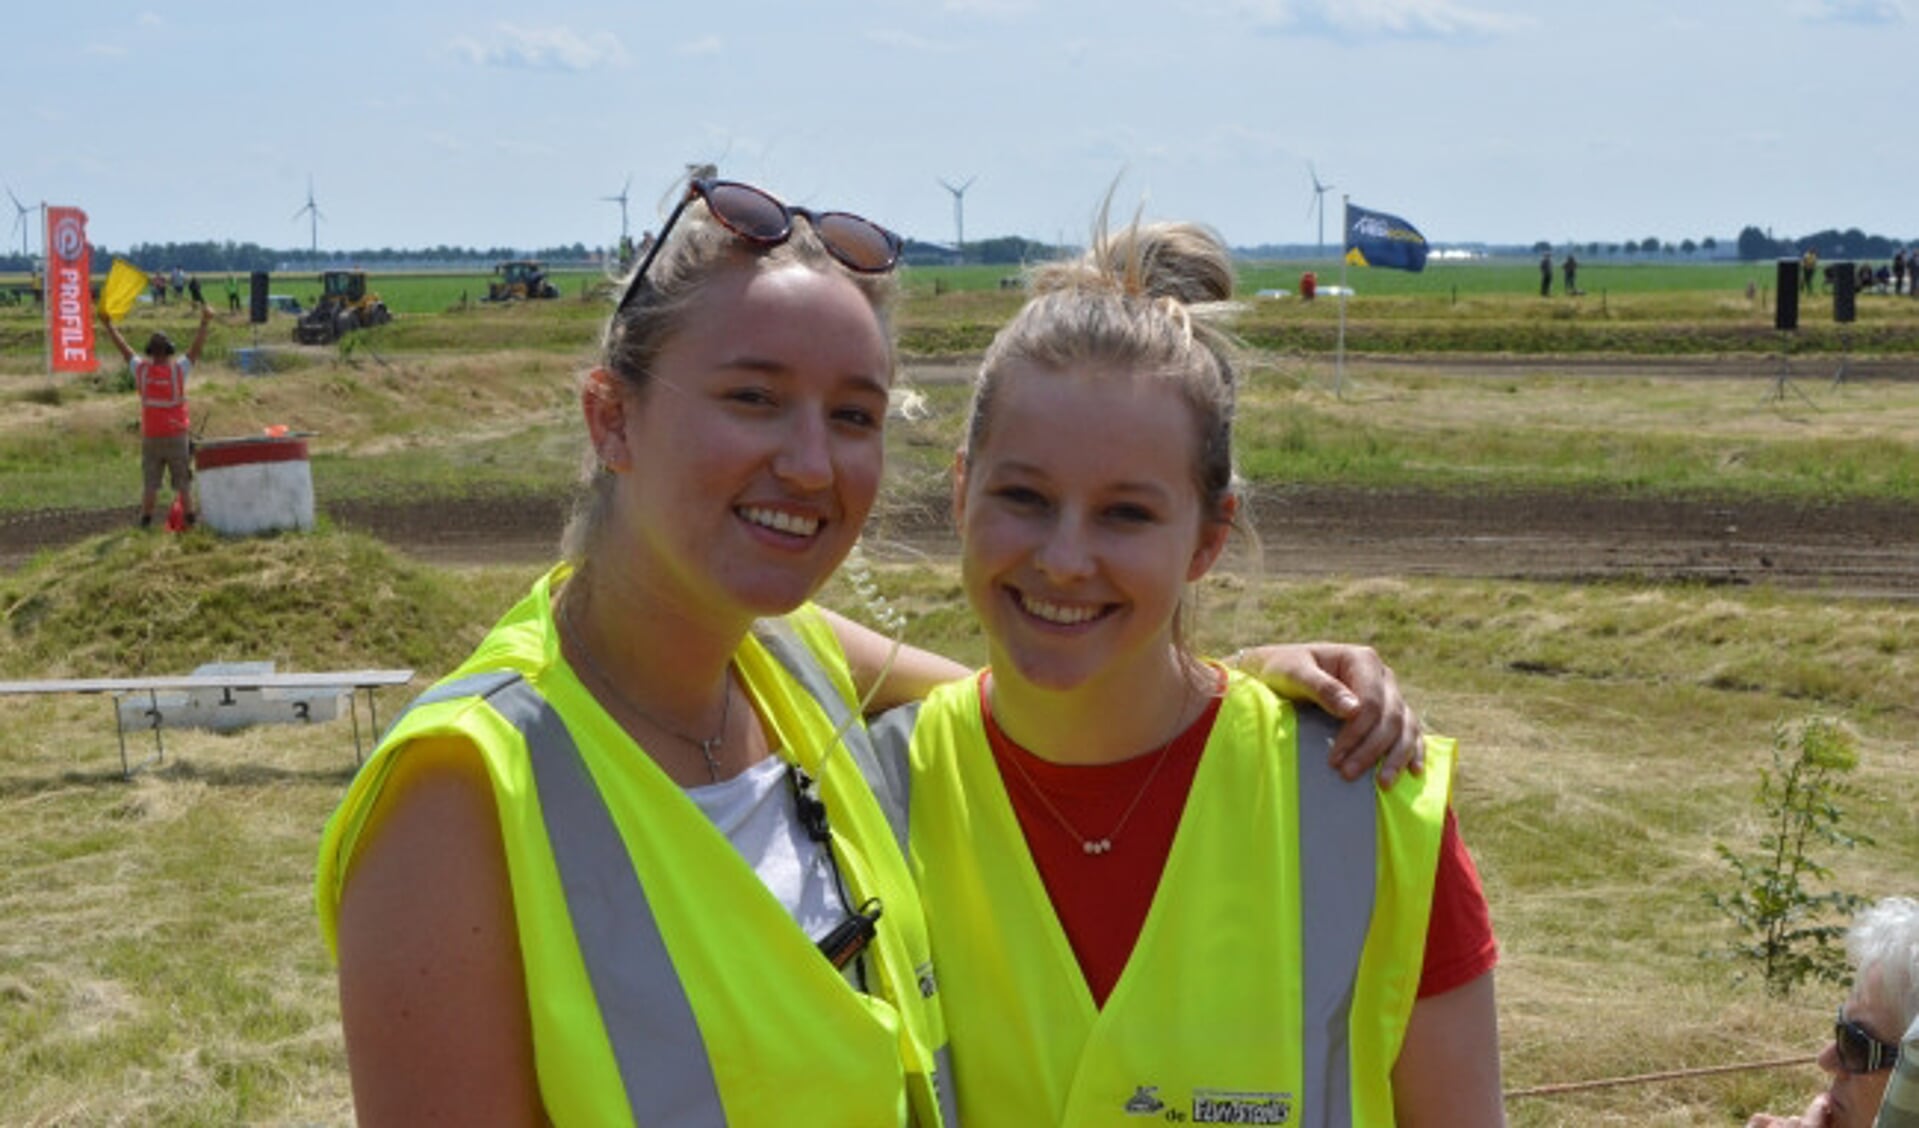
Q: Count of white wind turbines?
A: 5